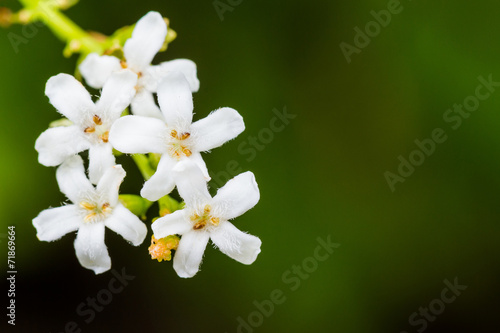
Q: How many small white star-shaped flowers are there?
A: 5